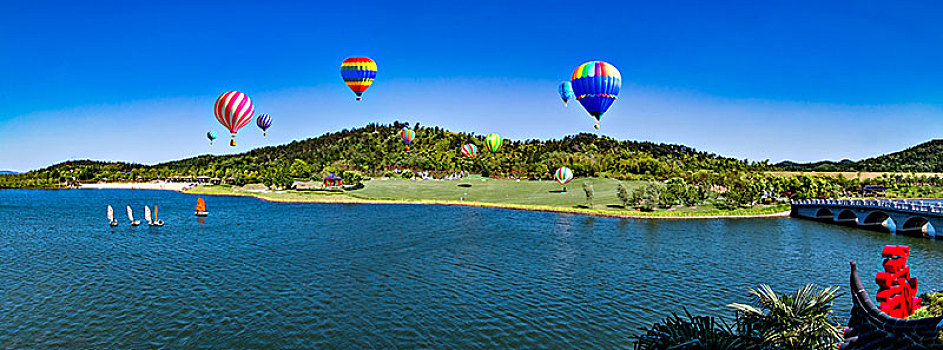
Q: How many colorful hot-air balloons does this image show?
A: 10